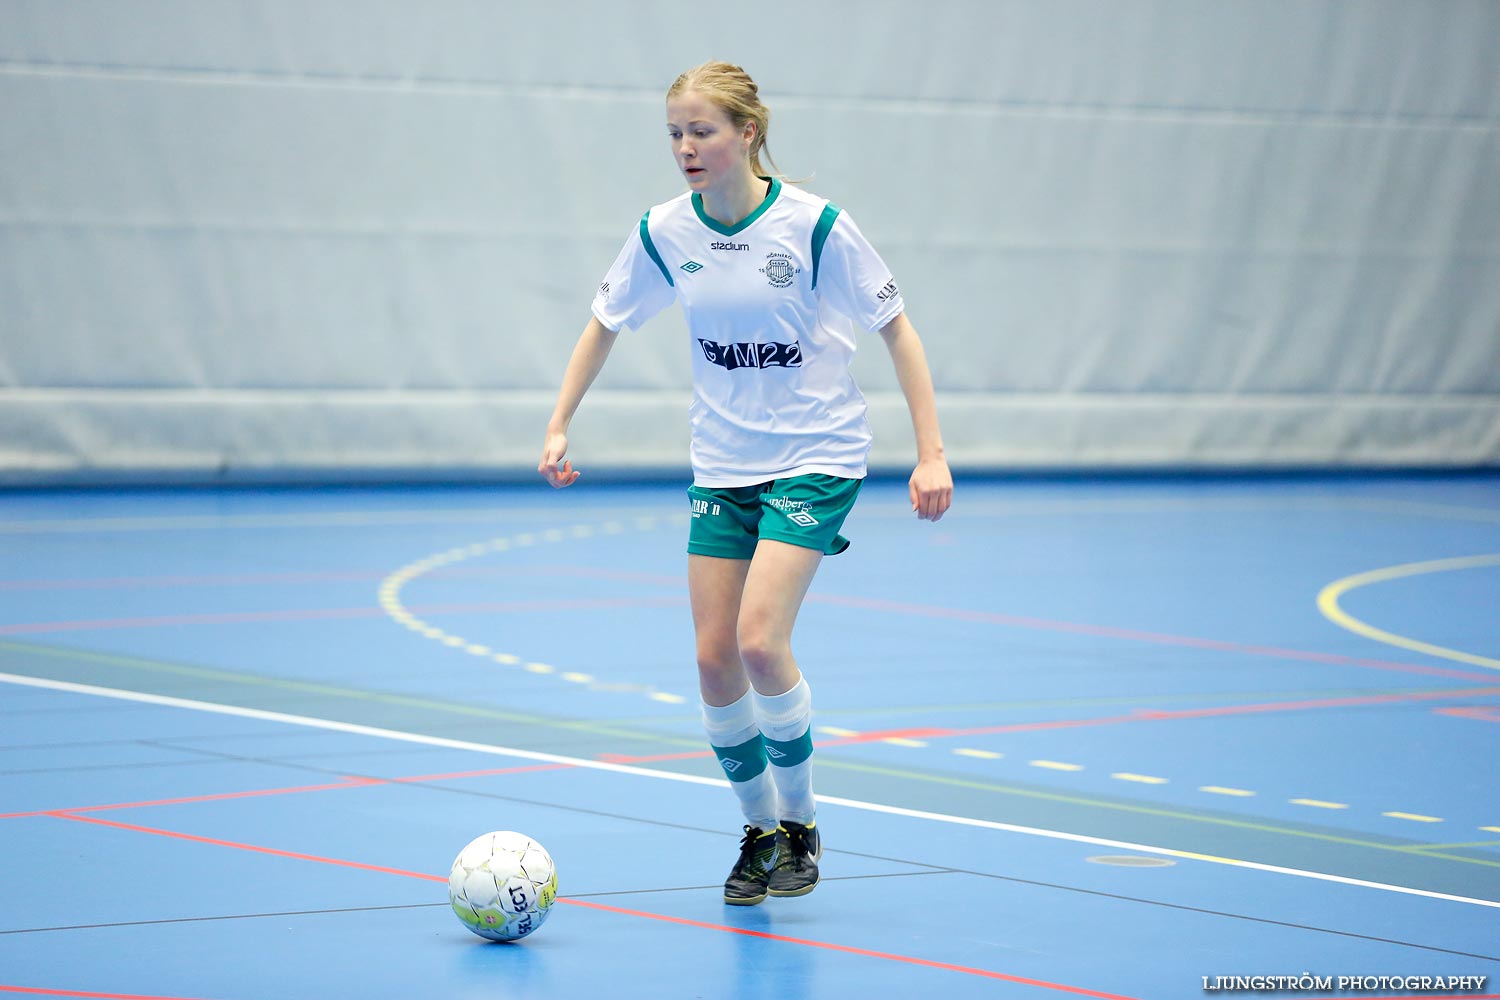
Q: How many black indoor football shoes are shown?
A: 2